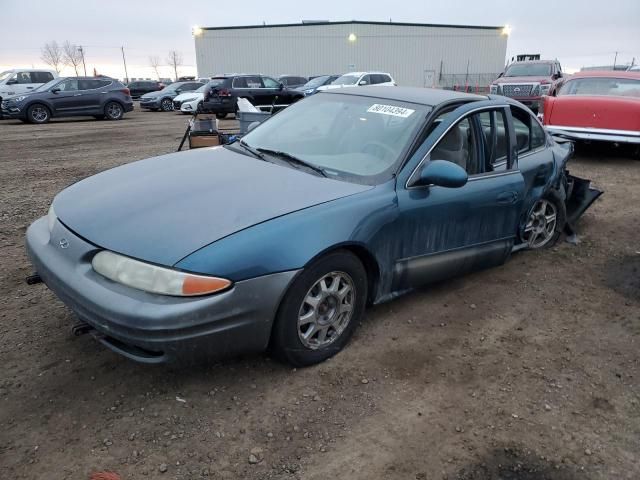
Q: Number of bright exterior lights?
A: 3